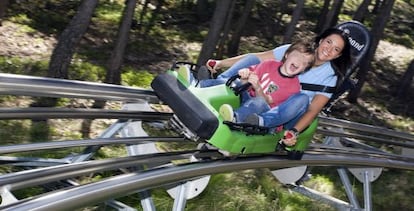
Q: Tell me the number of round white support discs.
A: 3